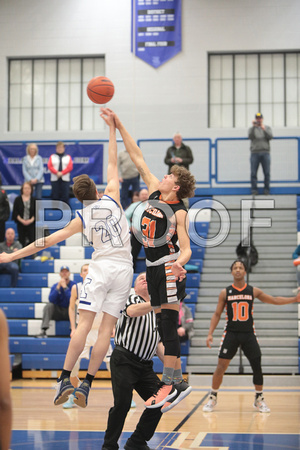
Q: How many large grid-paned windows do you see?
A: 2